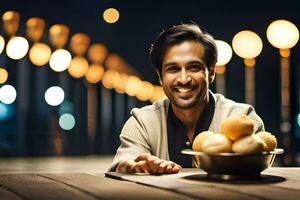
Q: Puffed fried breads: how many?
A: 5